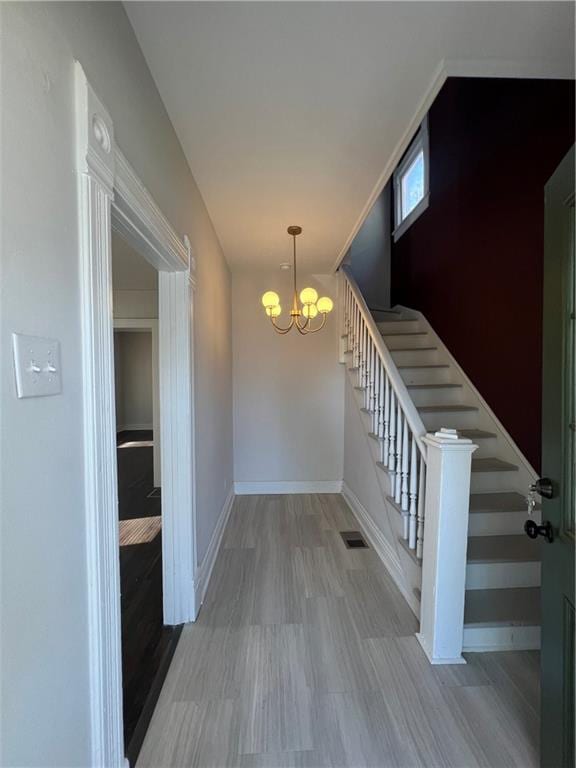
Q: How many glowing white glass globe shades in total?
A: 5